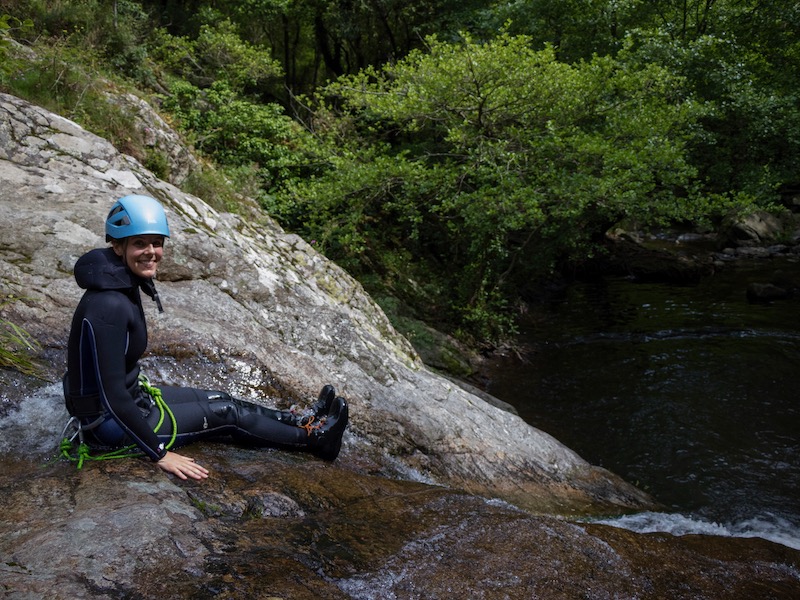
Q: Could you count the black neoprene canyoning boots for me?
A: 2